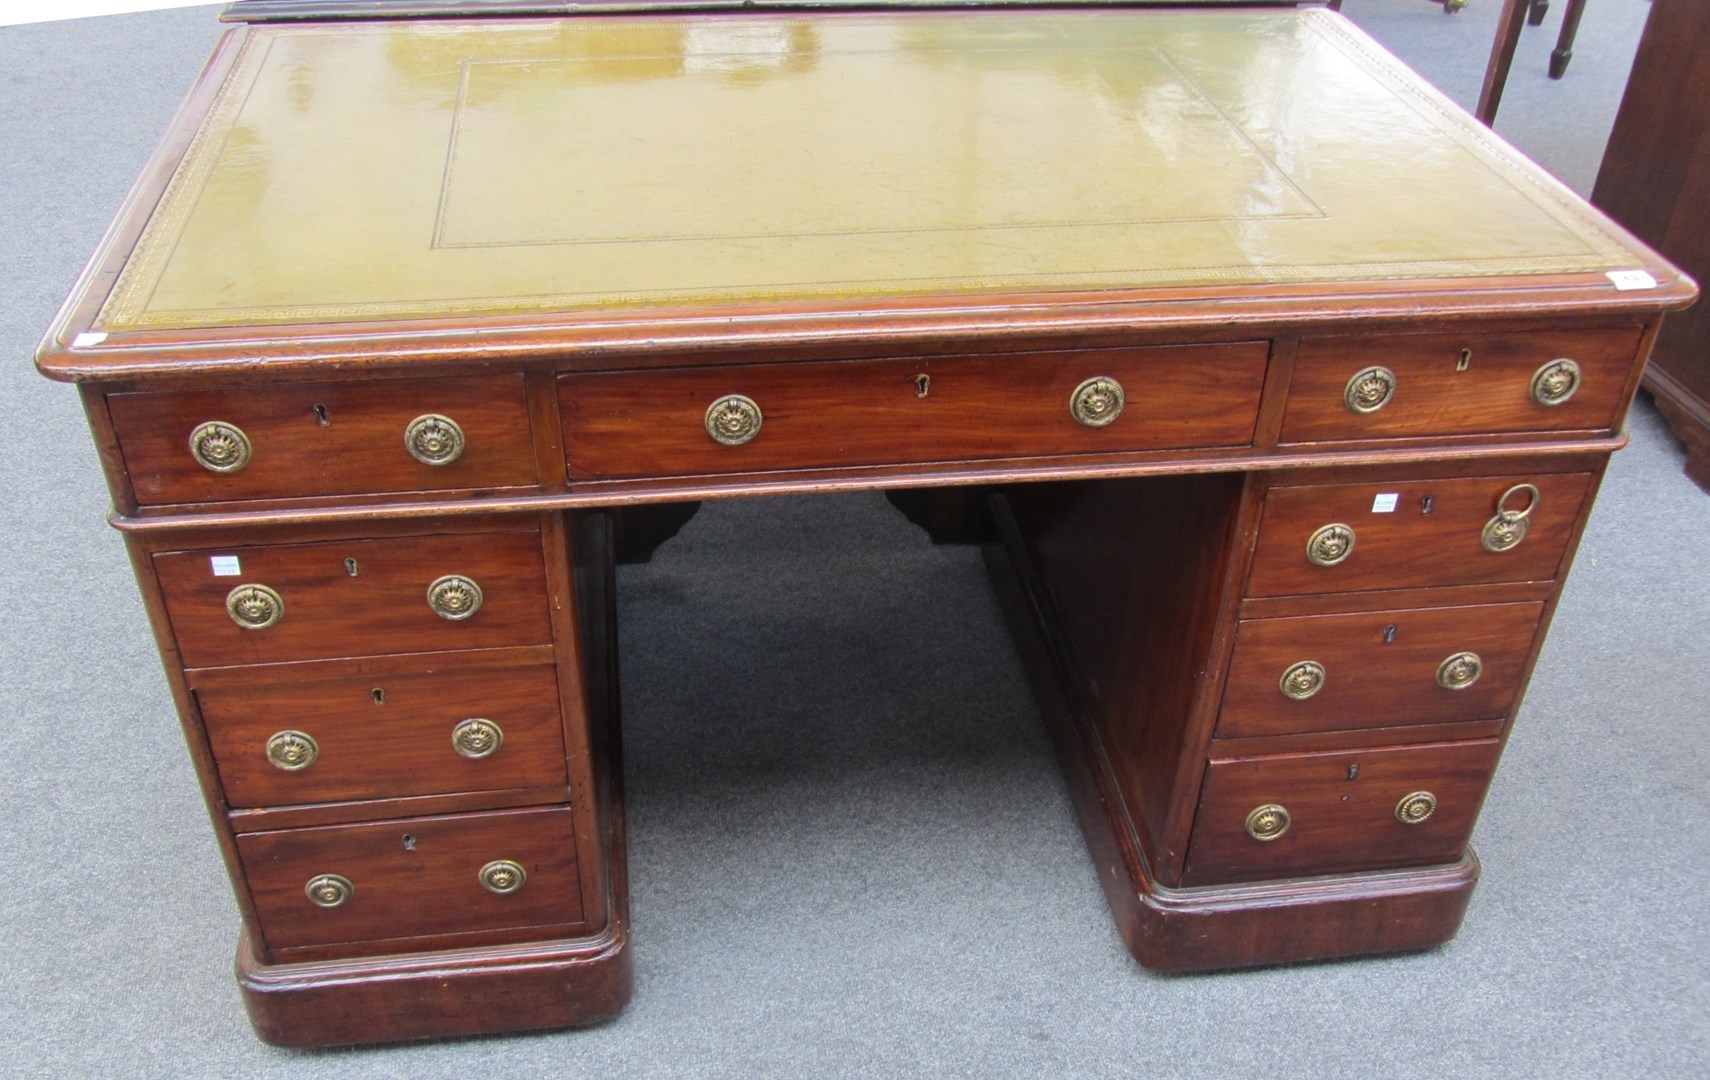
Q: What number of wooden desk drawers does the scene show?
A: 9